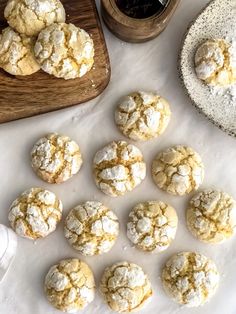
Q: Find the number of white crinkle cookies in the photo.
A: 15